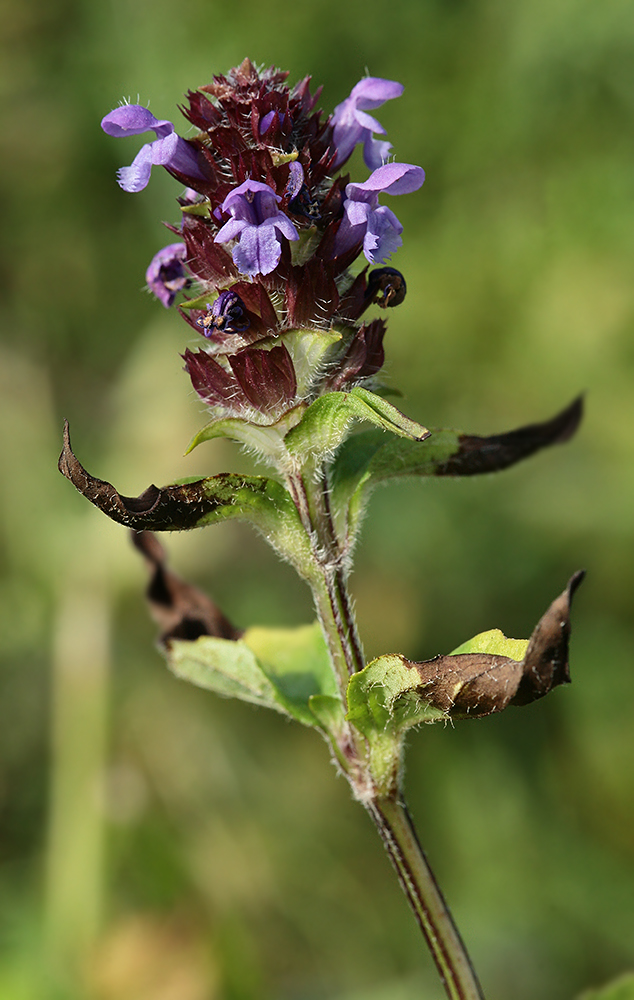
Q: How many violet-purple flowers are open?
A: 4